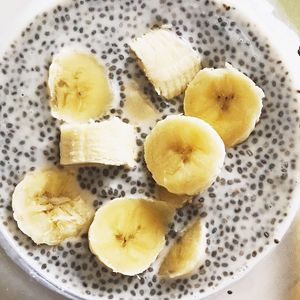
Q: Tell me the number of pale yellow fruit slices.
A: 8